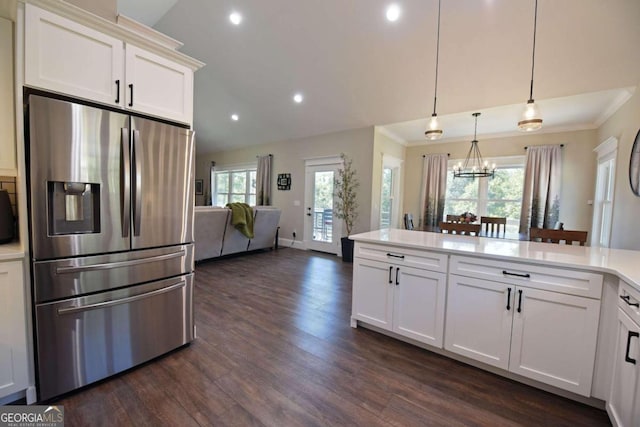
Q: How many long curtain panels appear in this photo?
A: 4